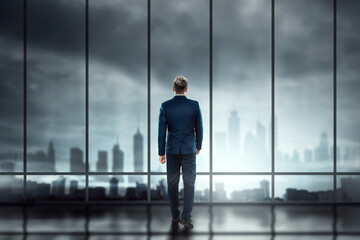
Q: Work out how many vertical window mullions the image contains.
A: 6